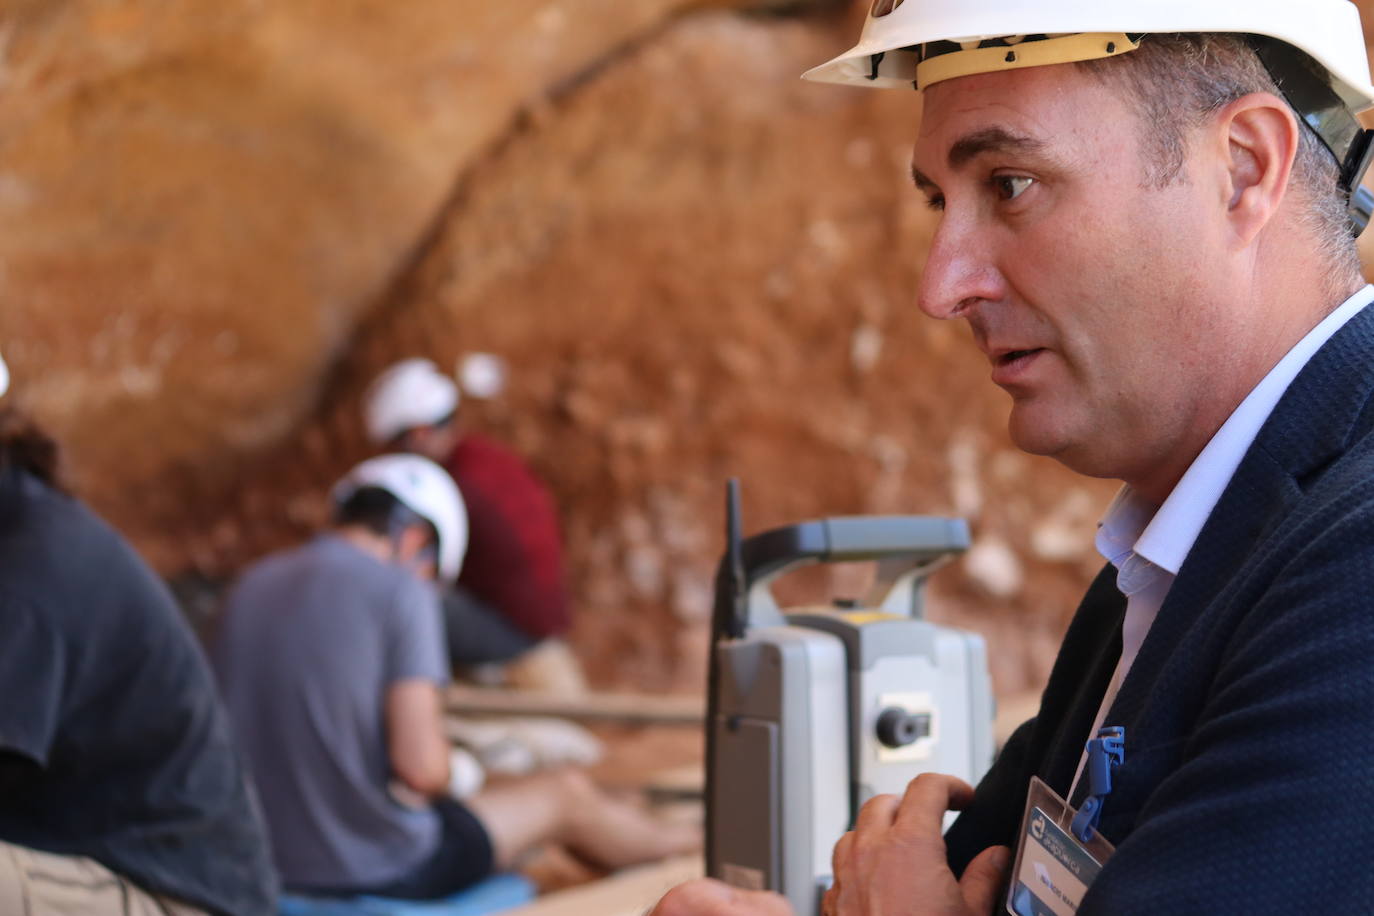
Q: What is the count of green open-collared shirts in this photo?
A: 0